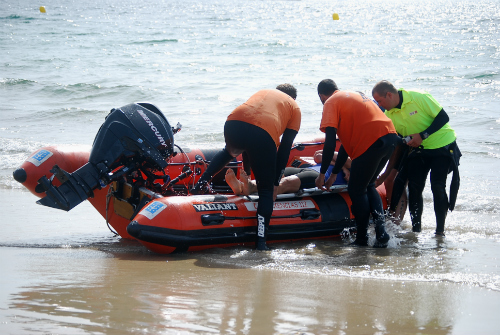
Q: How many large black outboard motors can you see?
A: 1